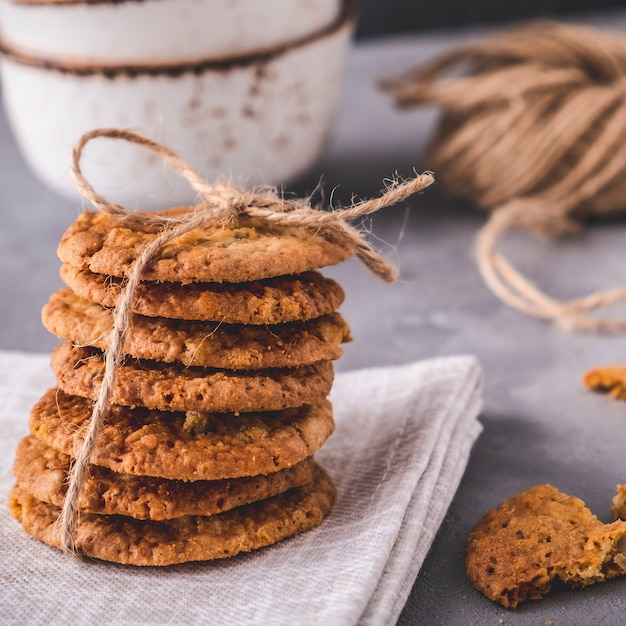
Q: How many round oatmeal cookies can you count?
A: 7